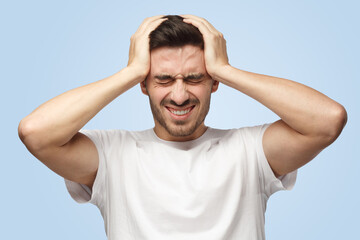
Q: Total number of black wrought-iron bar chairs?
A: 0